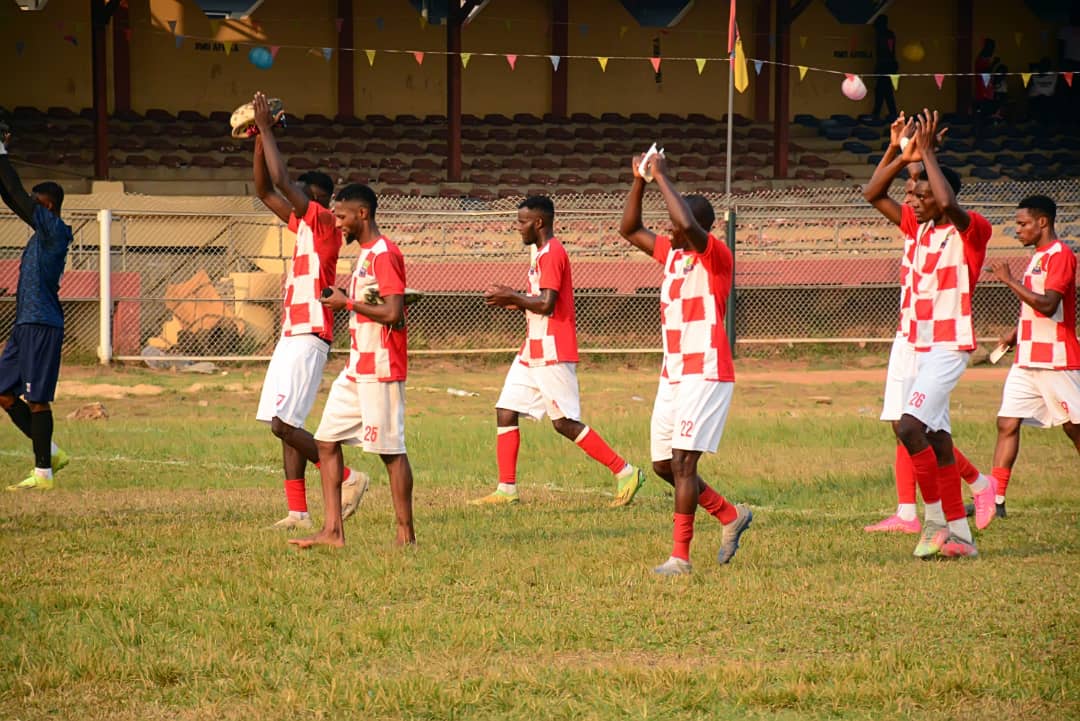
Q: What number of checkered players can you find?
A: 7